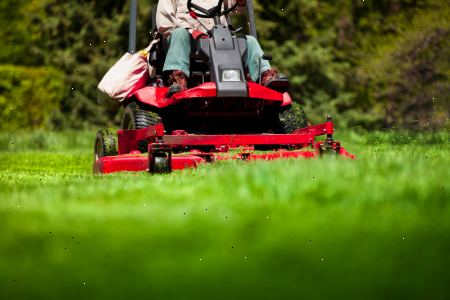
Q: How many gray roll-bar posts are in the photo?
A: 2